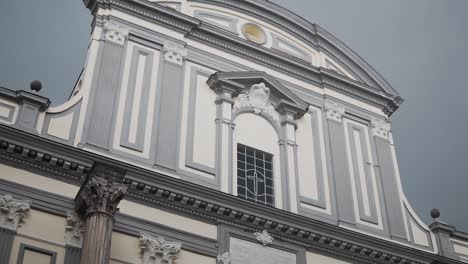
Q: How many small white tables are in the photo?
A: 0